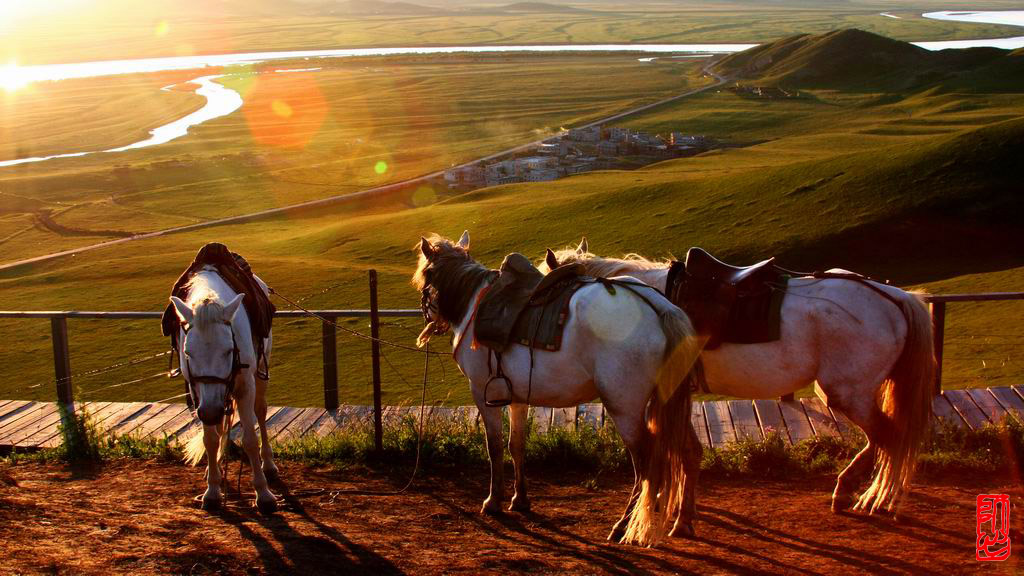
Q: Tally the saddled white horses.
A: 3